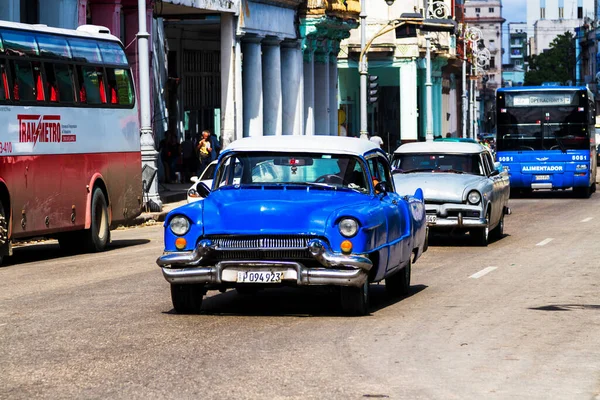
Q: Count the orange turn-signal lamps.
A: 2